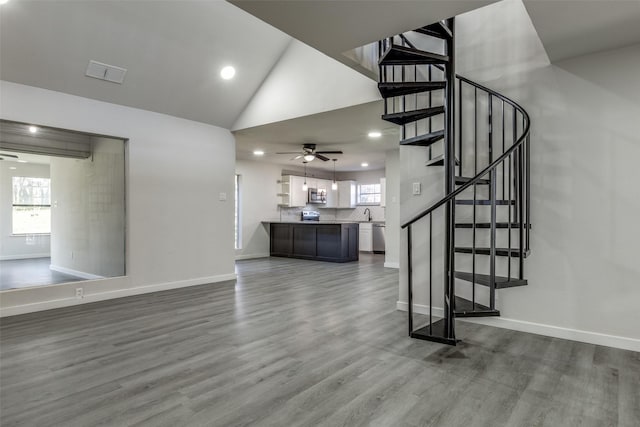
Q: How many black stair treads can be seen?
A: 13